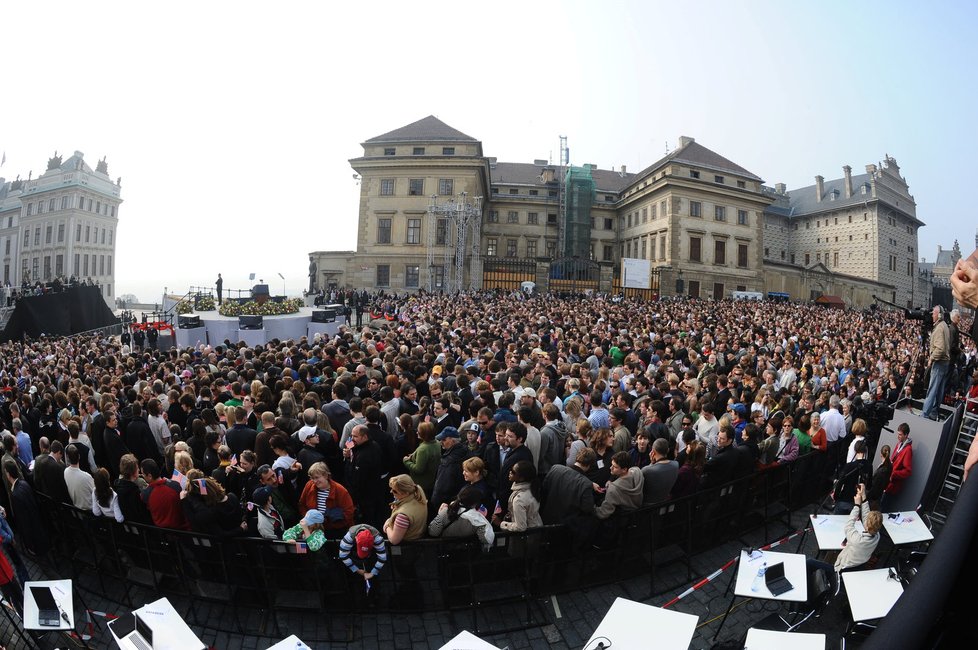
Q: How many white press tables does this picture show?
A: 10